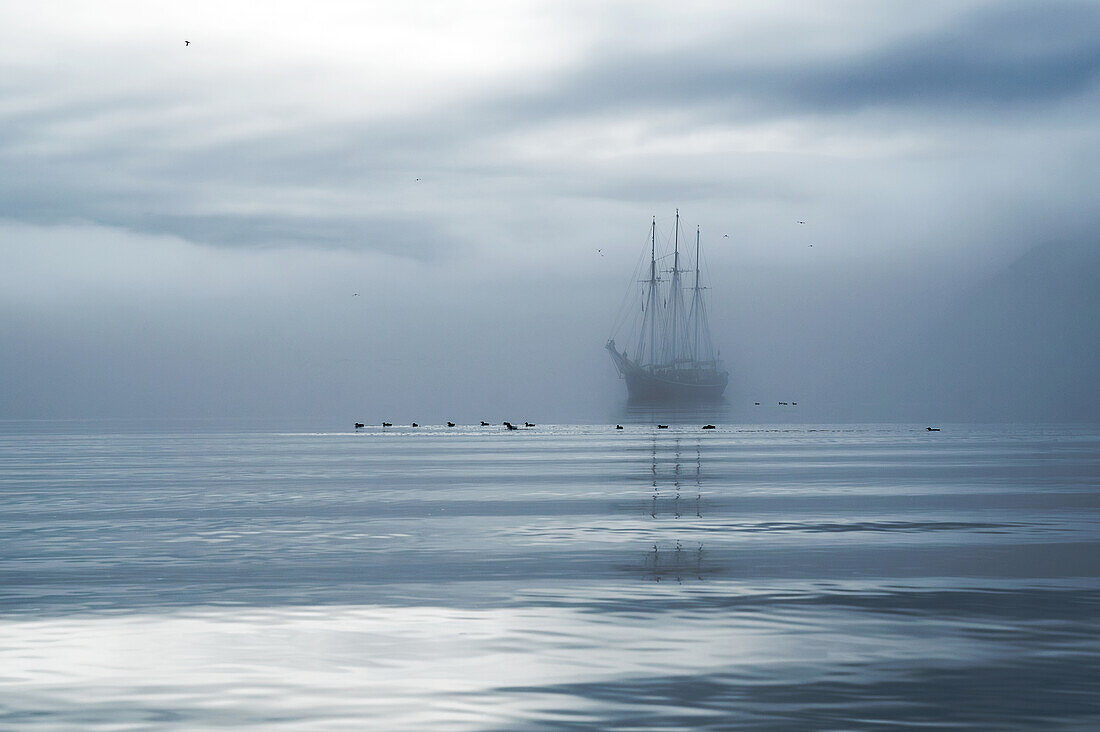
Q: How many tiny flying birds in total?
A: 7